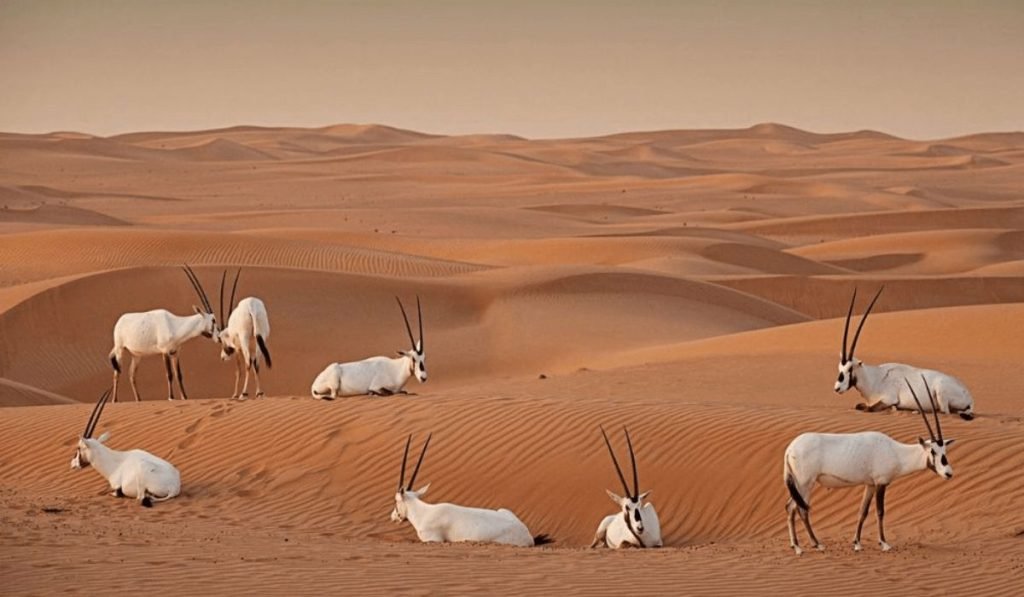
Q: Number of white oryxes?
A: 8